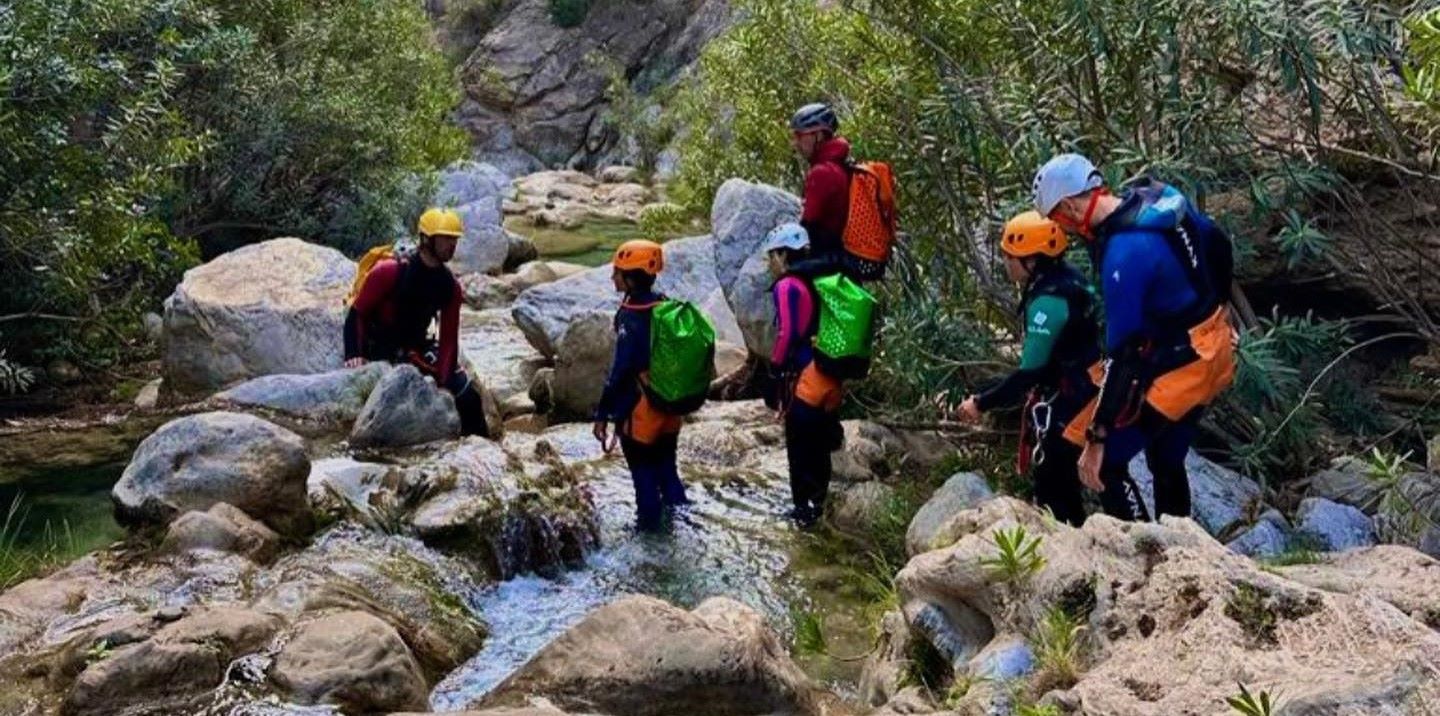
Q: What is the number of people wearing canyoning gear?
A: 6